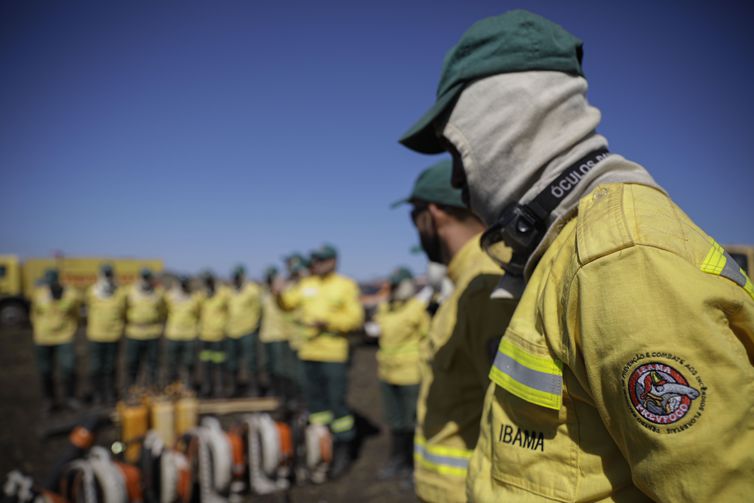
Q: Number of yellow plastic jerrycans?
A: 3